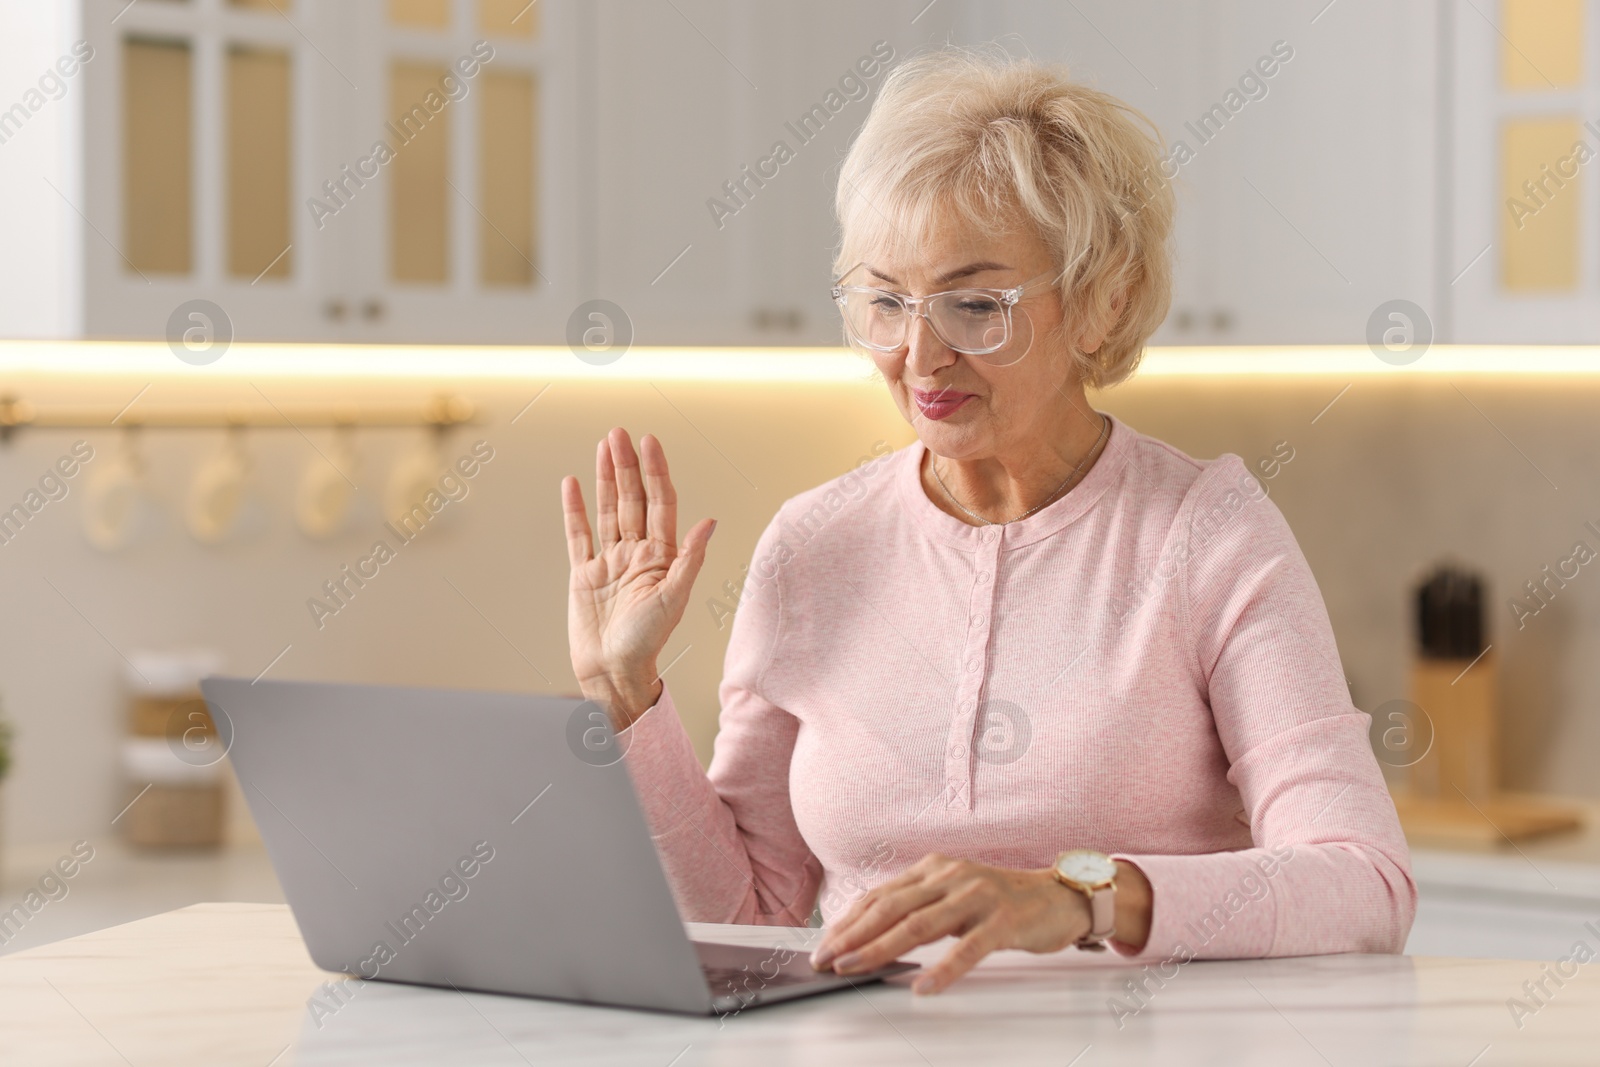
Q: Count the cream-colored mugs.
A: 4